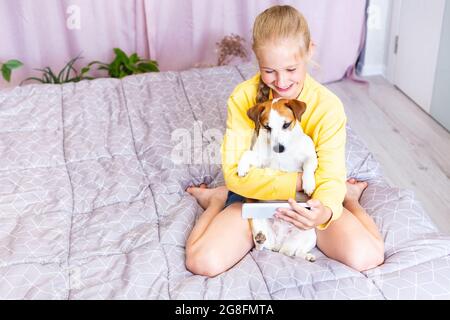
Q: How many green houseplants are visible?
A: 3